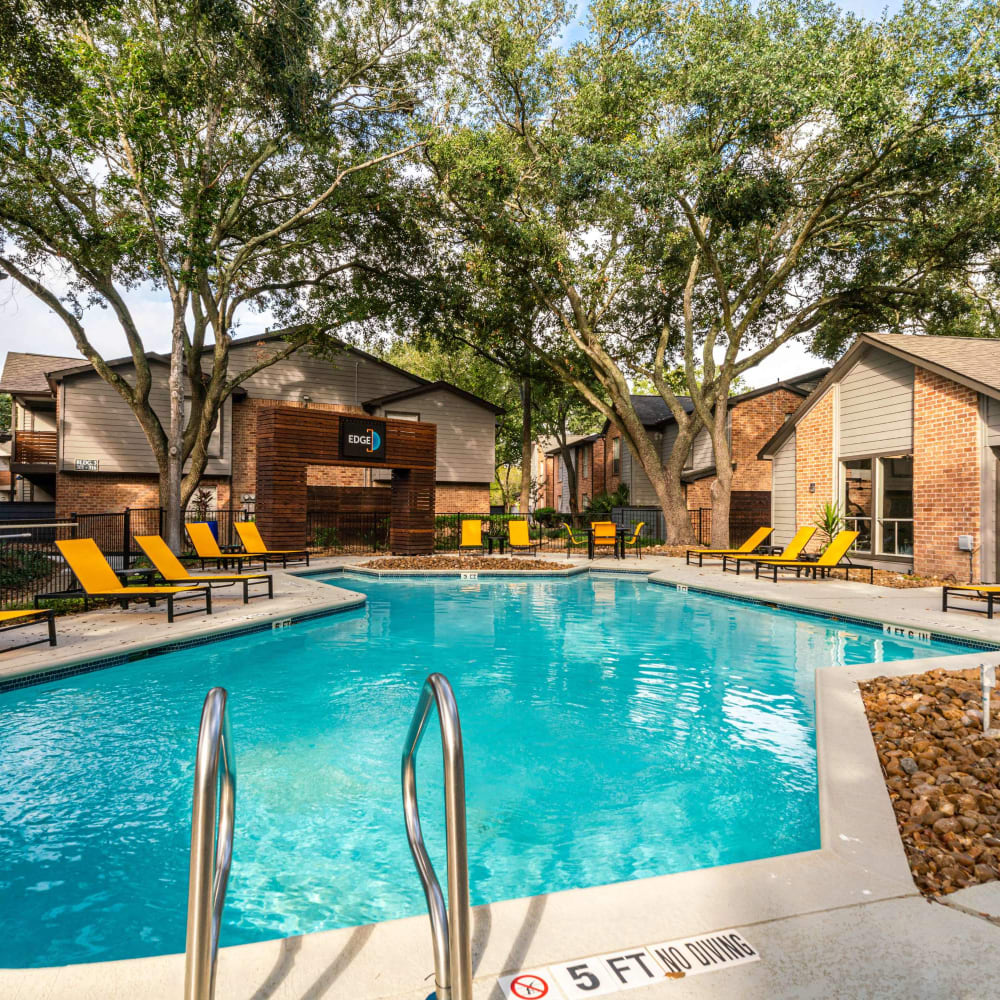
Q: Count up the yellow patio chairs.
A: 15